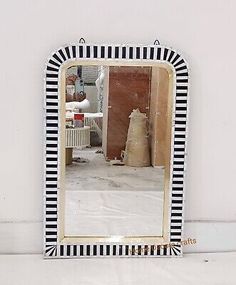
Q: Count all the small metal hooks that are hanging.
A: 2